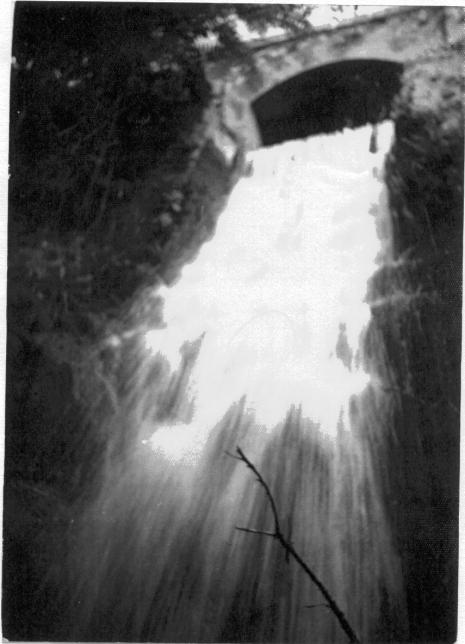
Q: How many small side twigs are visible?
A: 3